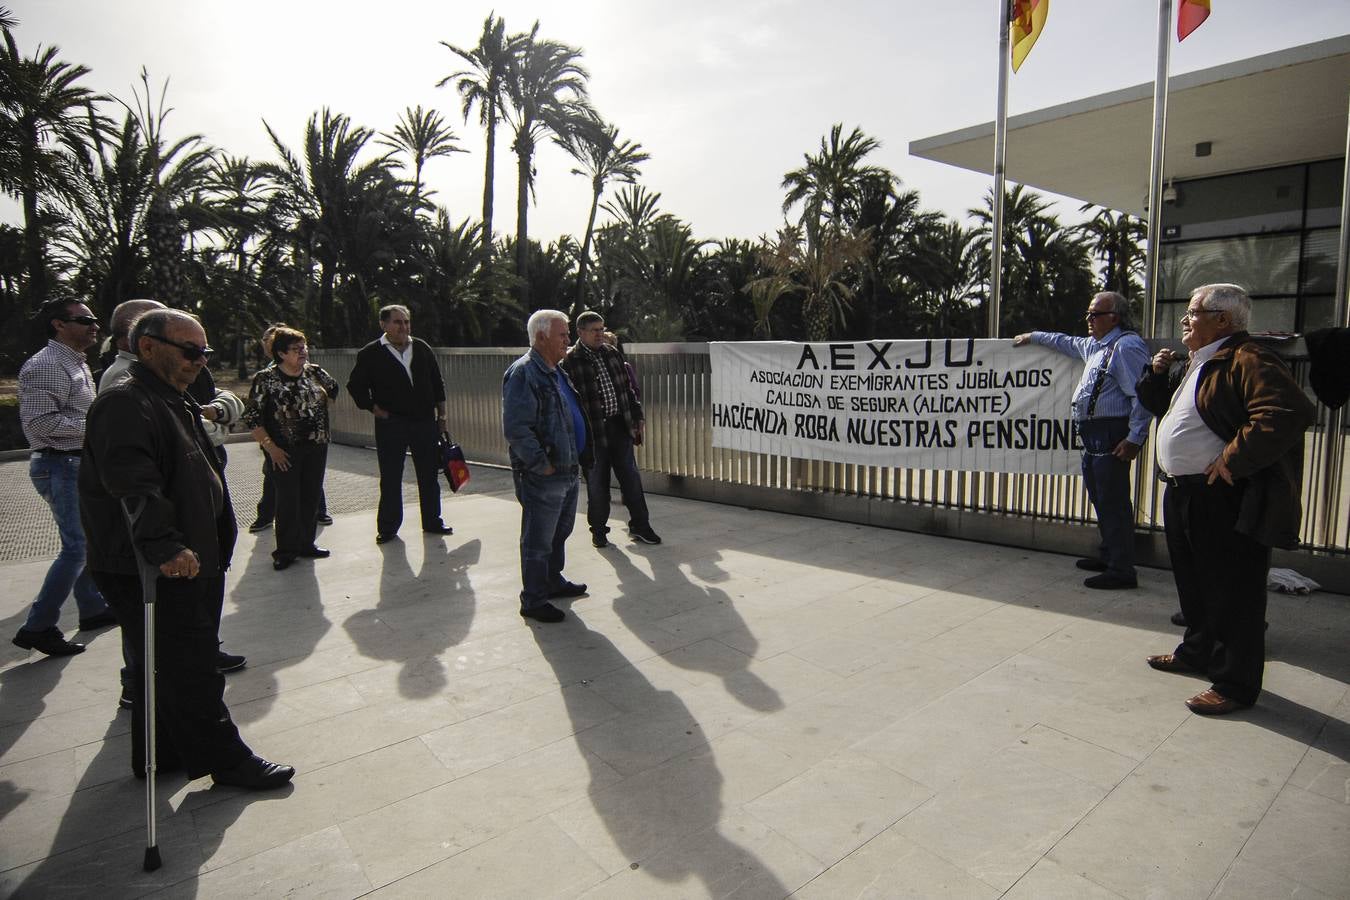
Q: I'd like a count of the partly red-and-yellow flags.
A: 2